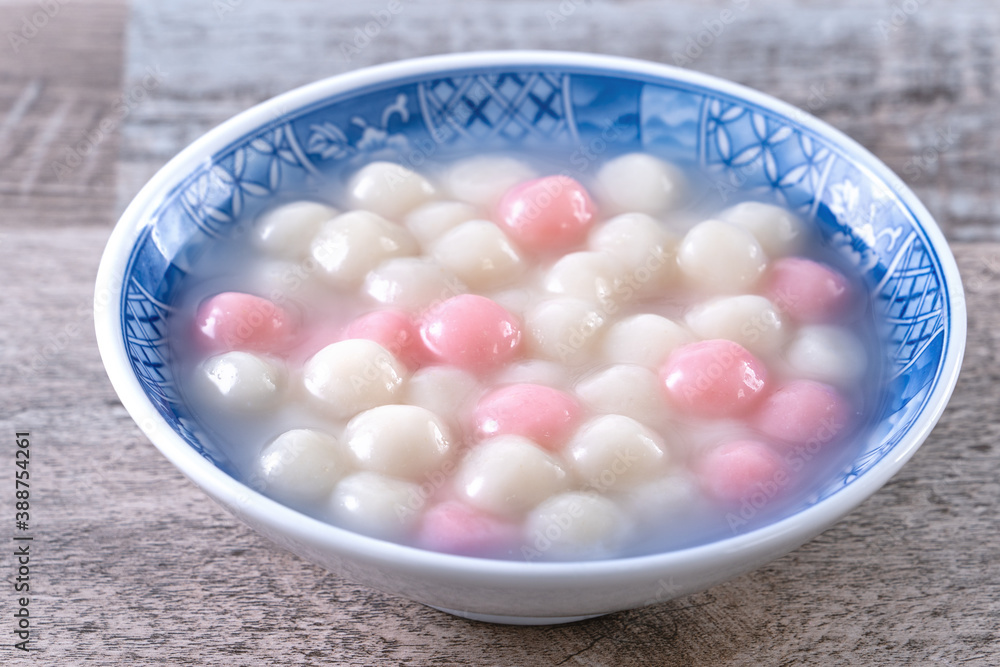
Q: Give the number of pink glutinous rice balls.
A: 10